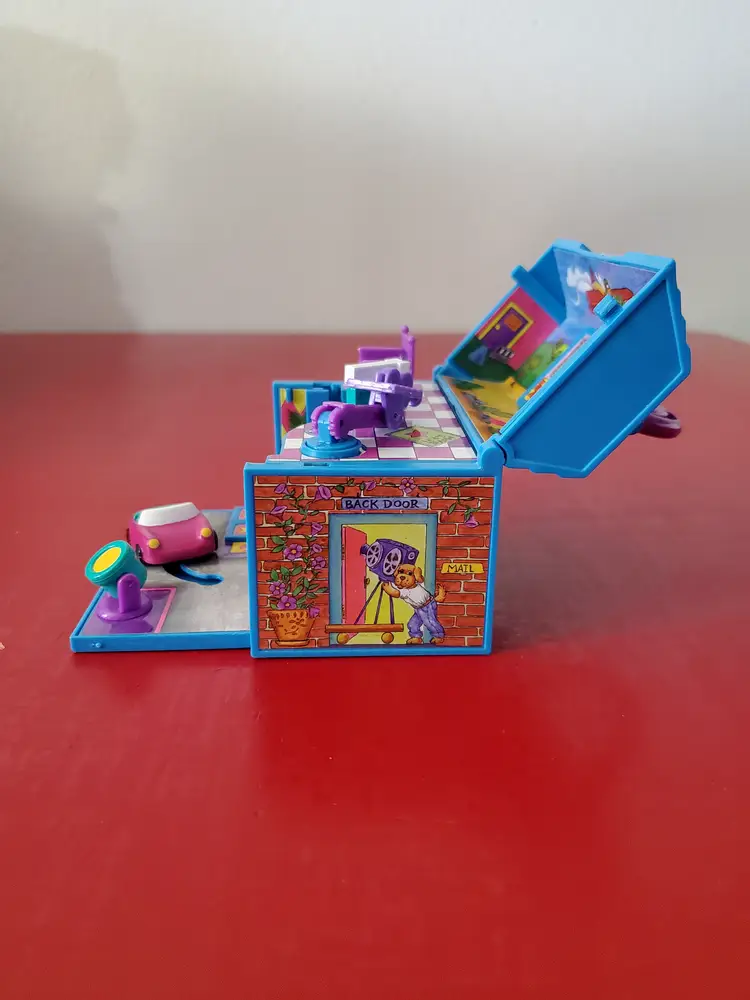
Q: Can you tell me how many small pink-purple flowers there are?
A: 13